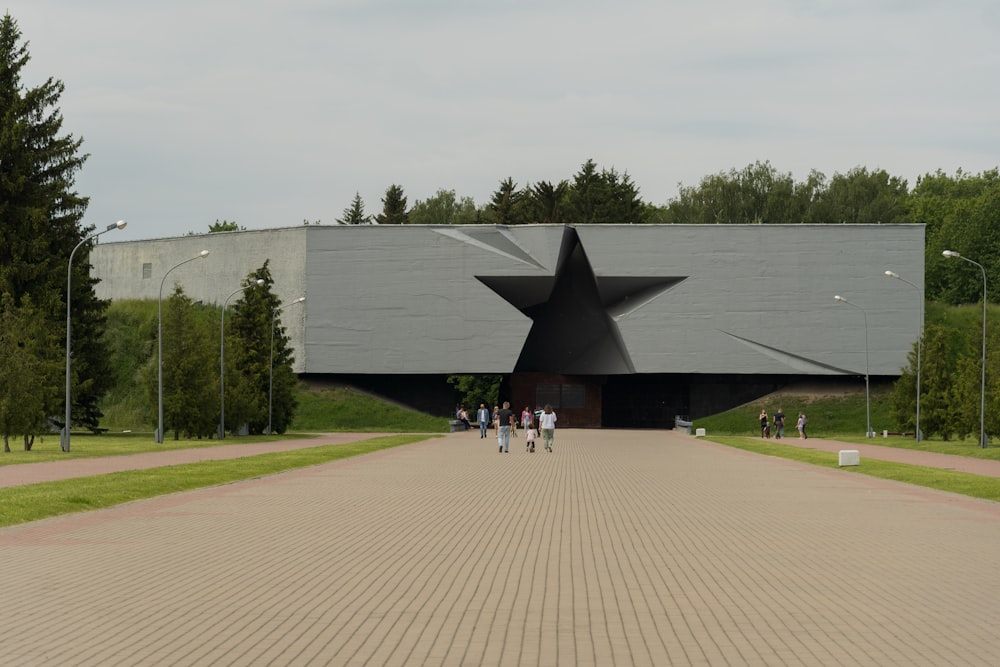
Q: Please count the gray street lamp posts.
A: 7